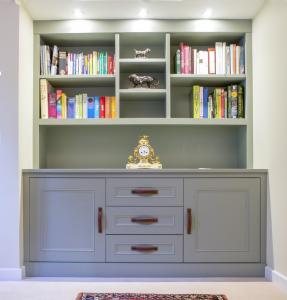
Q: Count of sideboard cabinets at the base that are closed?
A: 2